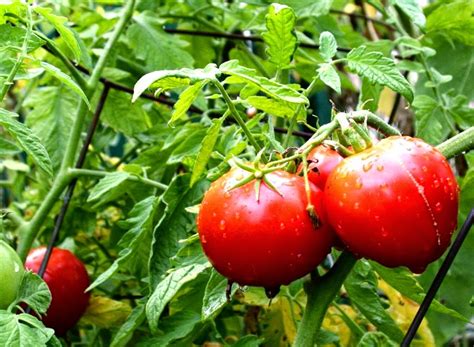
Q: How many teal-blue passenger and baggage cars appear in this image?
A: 0